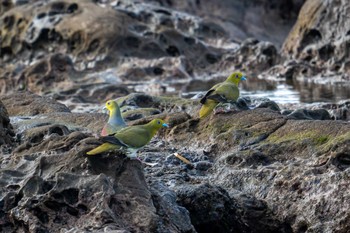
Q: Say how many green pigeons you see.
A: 3